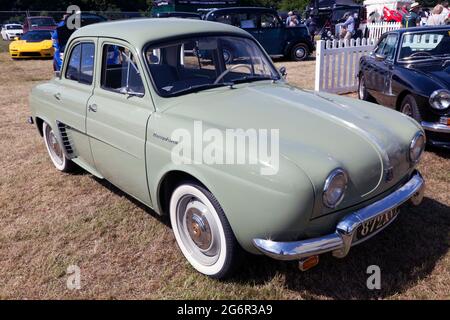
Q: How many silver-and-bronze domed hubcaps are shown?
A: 2